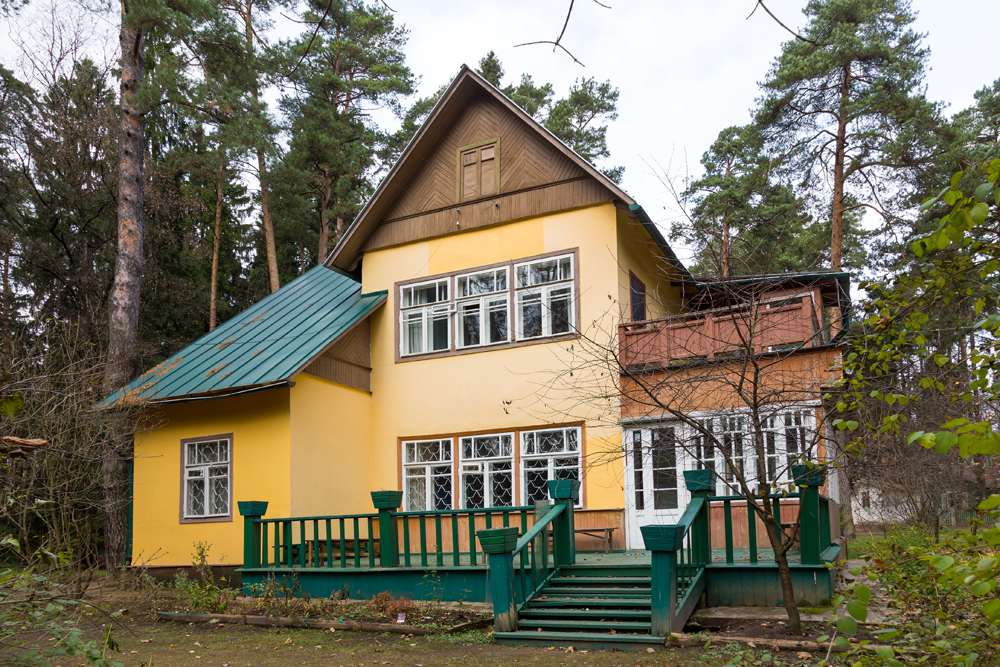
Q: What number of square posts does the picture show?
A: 7